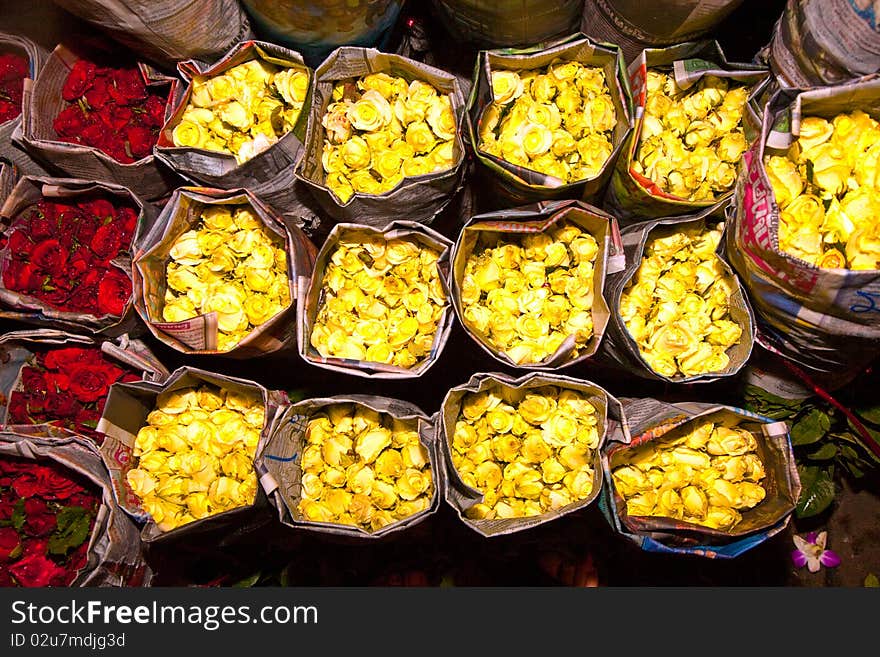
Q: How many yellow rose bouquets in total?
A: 13